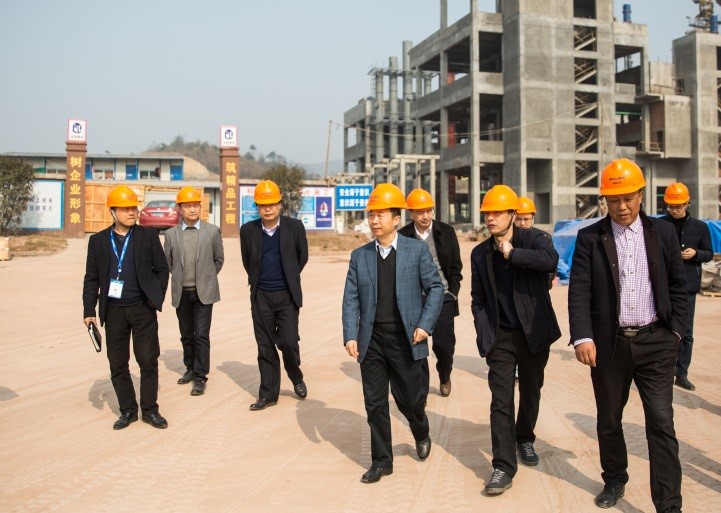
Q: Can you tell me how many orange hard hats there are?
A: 9